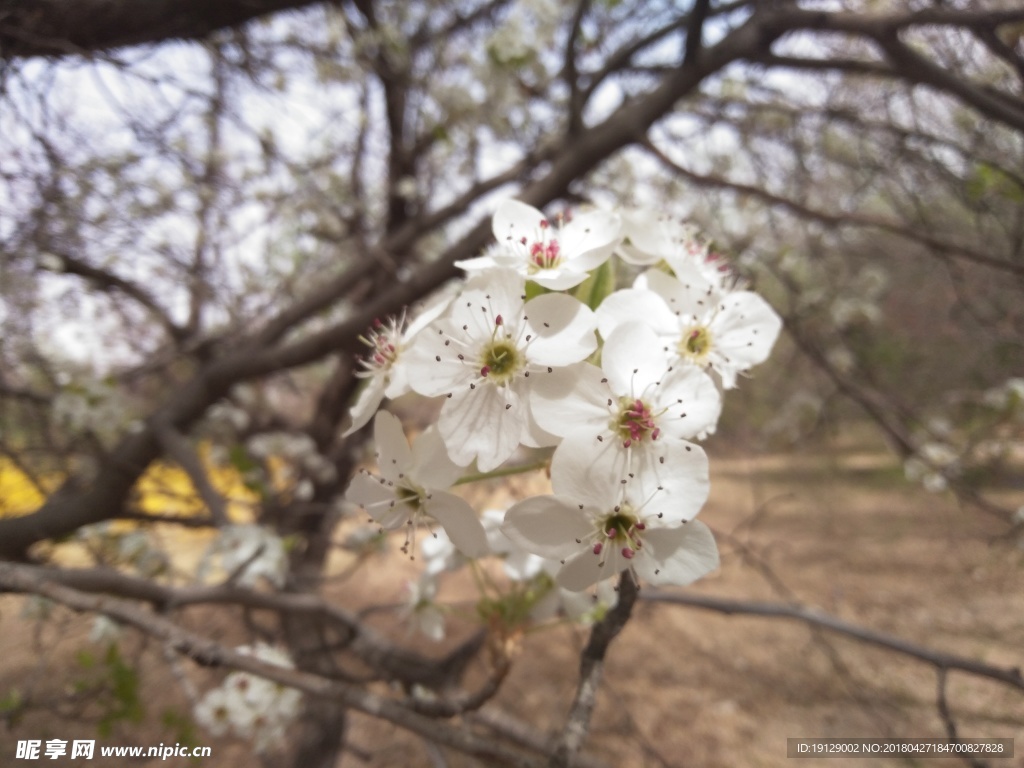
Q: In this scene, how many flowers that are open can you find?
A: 8